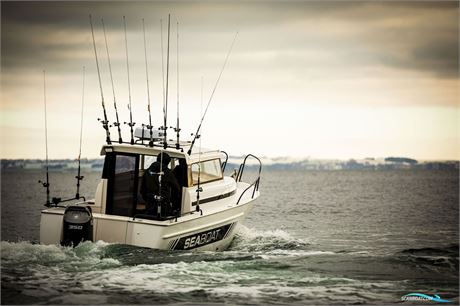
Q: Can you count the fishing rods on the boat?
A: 11